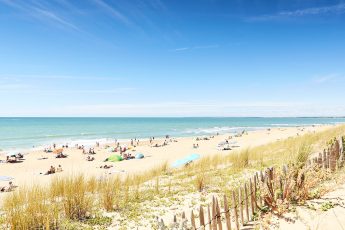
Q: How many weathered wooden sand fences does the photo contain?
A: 1